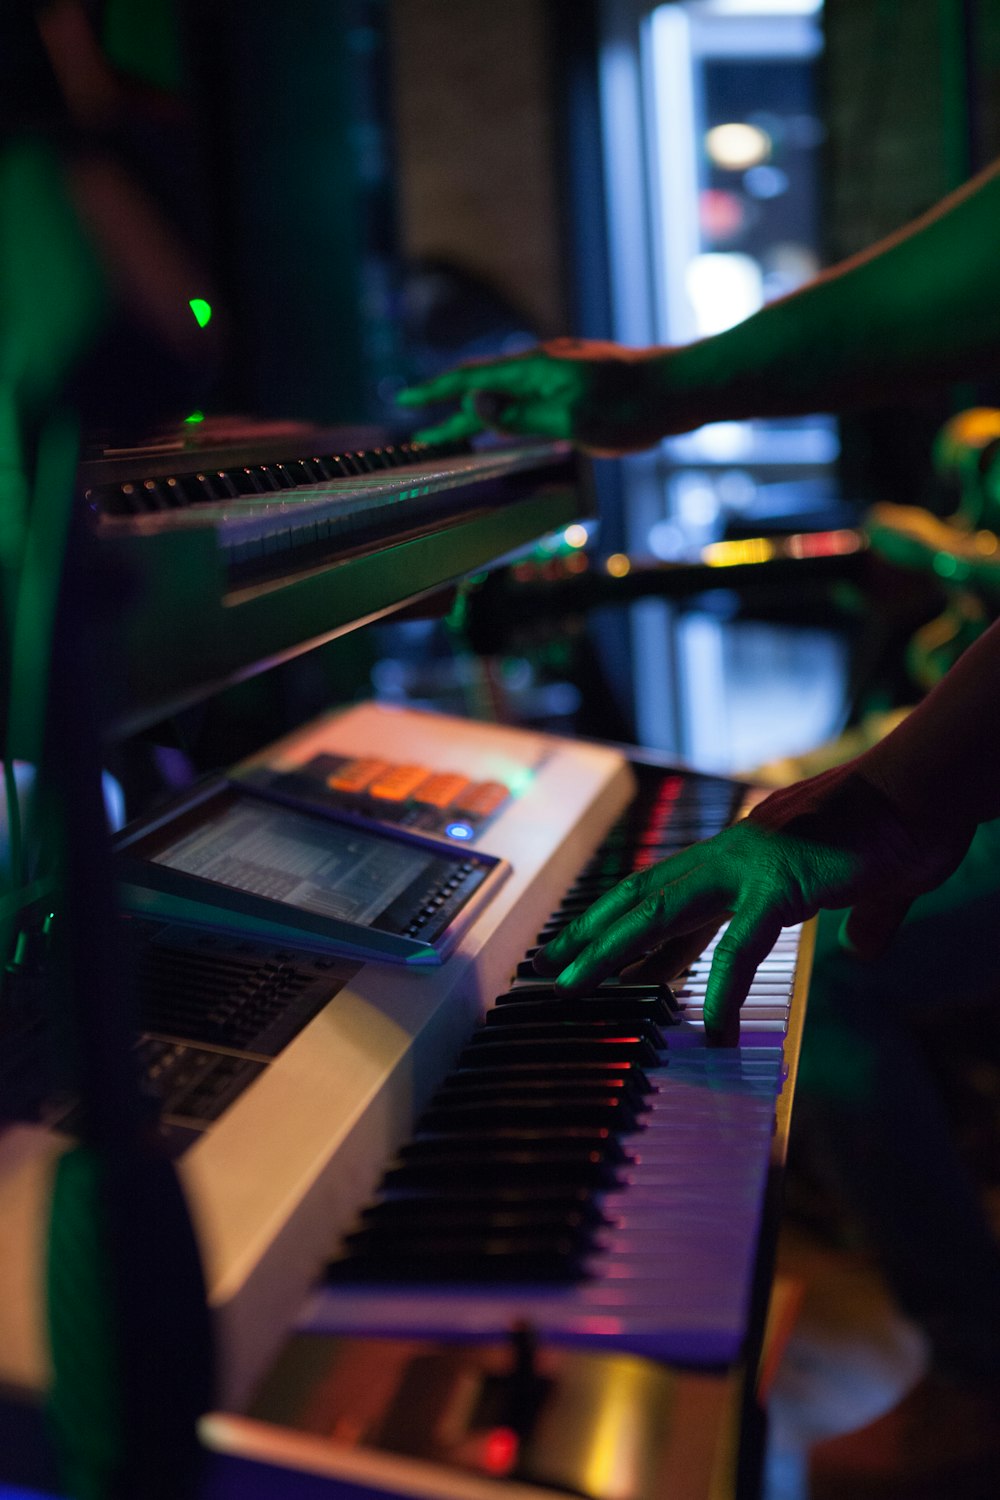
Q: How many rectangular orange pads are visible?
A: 4